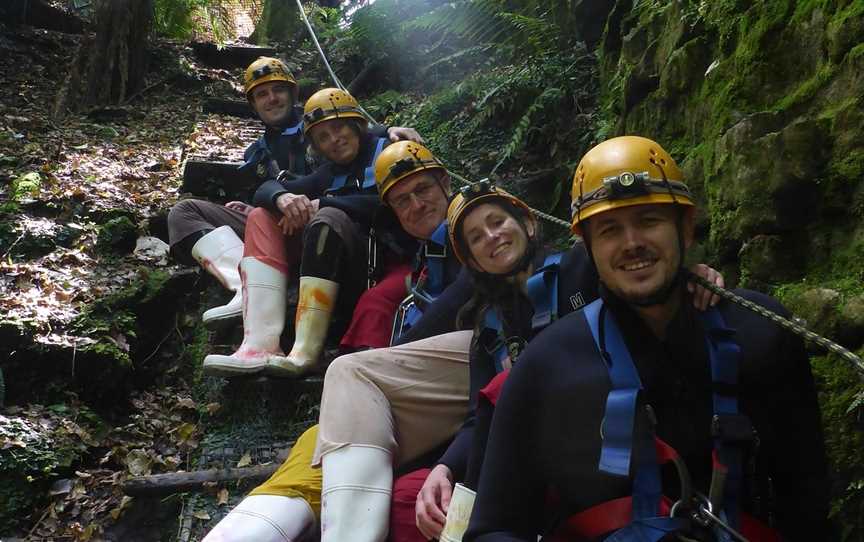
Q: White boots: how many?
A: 6